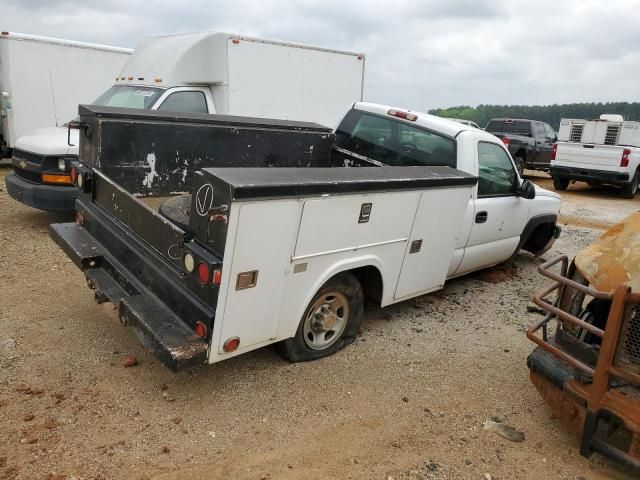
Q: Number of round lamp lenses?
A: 7